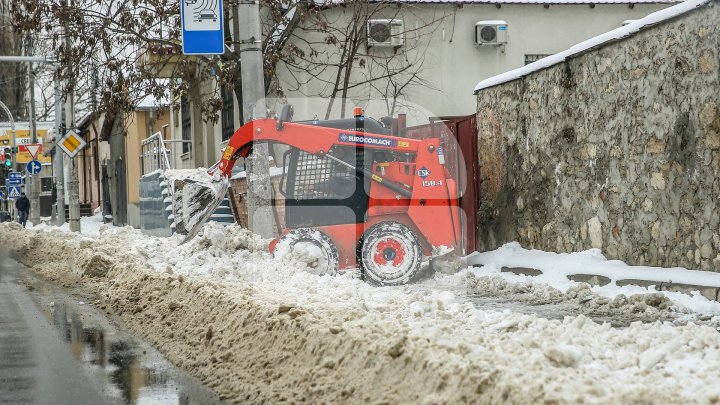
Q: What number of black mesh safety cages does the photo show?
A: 1